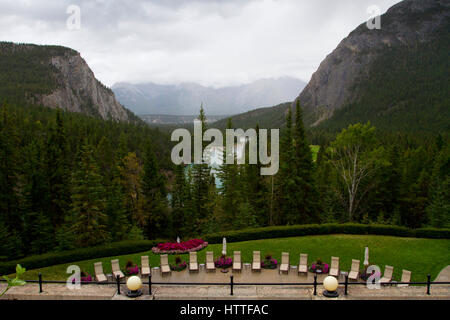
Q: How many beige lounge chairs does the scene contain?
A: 14